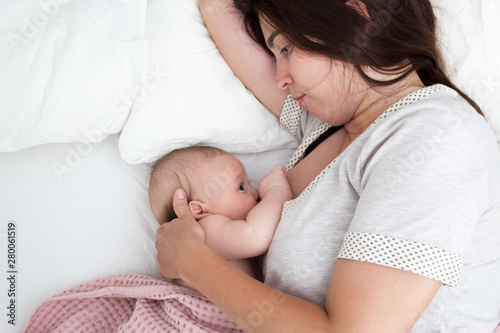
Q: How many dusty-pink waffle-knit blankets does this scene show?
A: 1